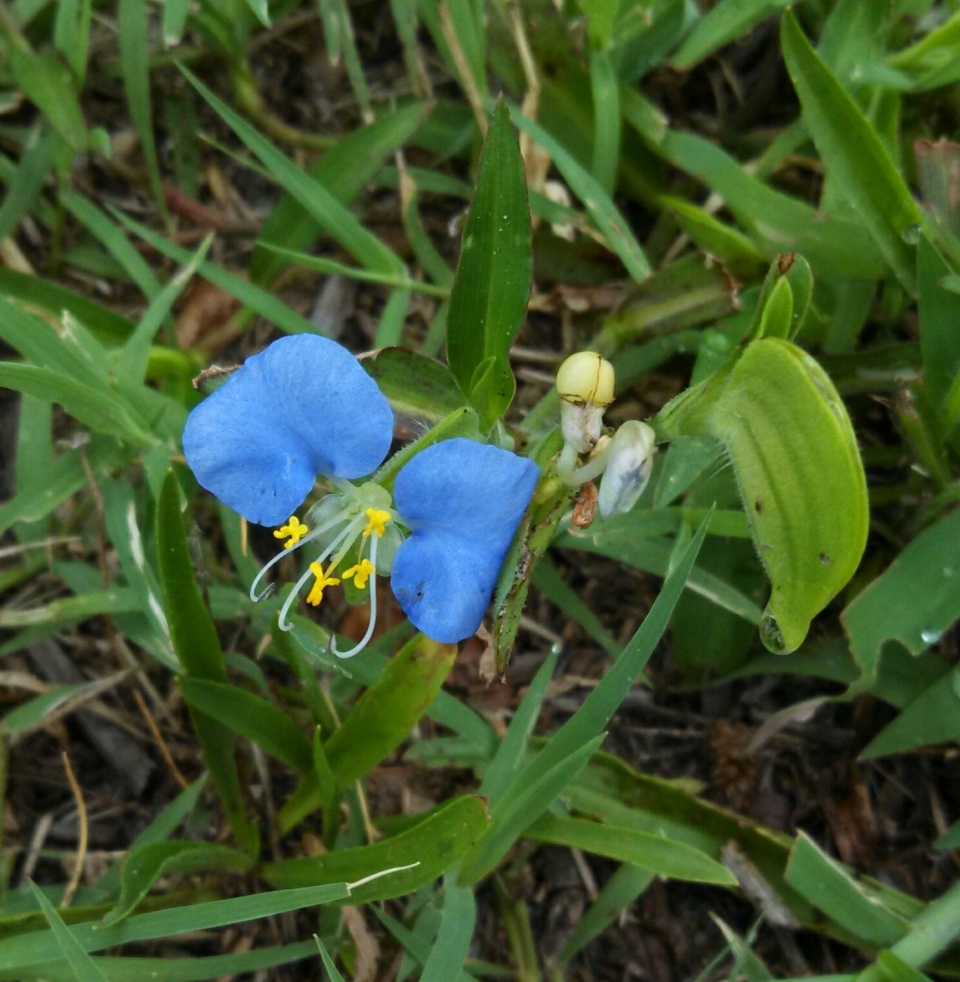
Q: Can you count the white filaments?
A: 3